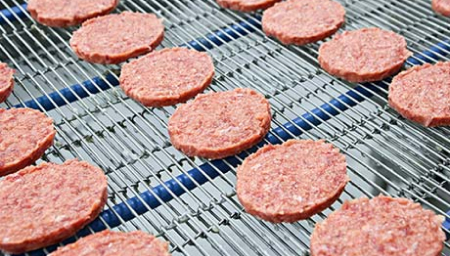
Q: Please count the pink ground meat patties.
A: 15